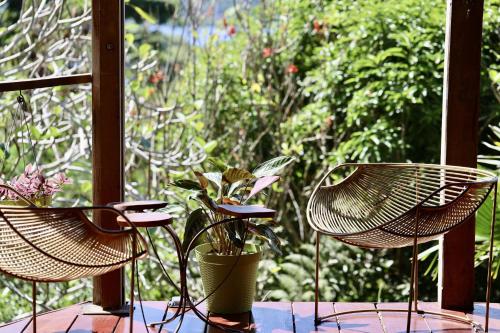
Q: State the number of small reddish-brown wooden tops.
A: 3